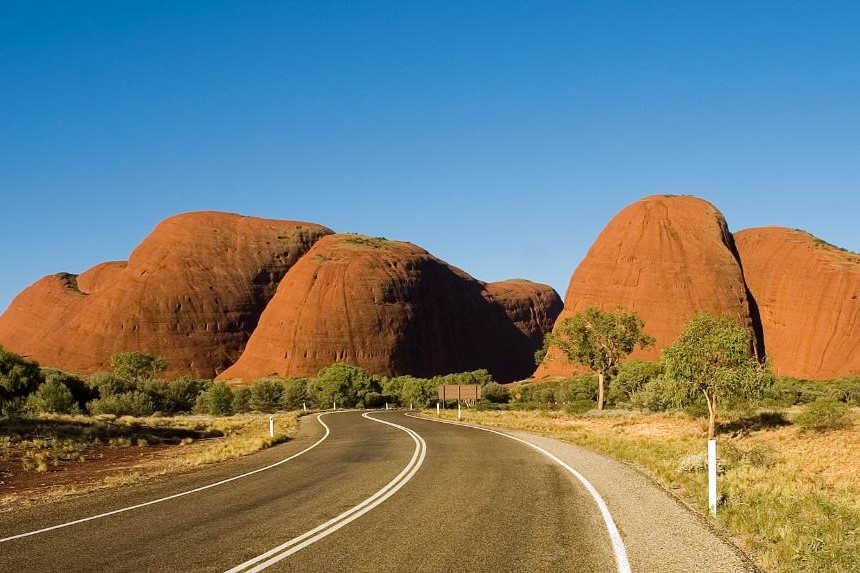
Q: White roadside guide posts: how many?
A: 8